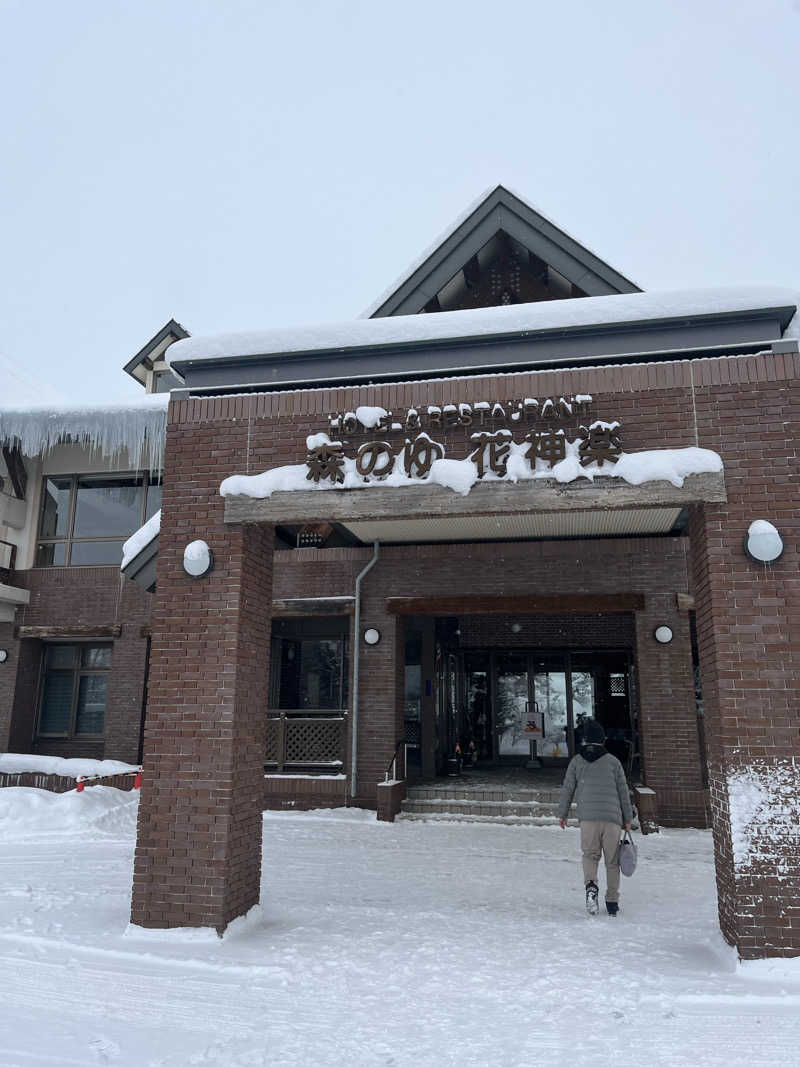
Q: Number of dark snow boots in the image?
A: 2